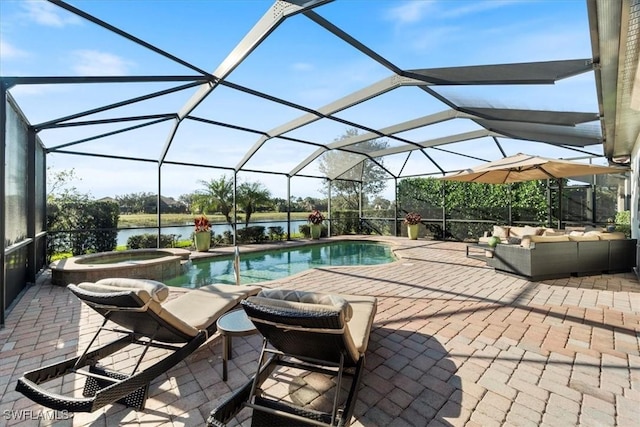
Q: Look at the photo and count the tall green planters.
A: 3